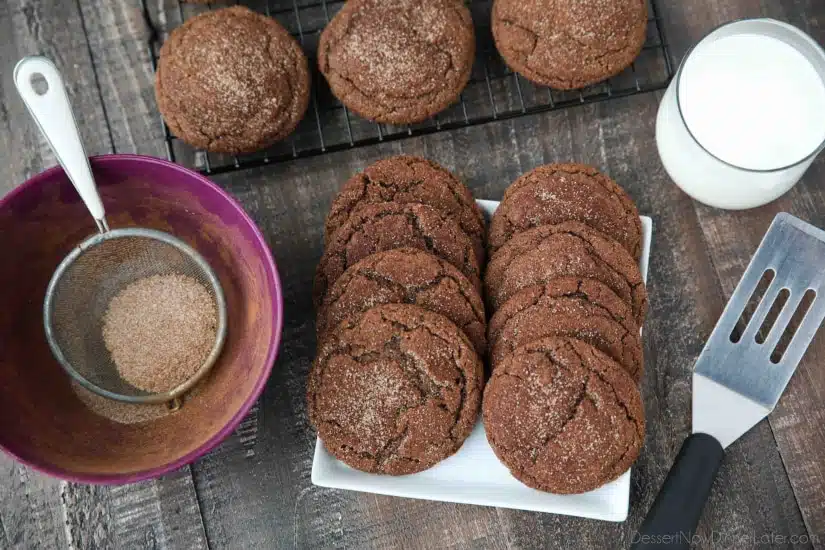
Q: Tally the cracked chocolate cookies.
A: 11